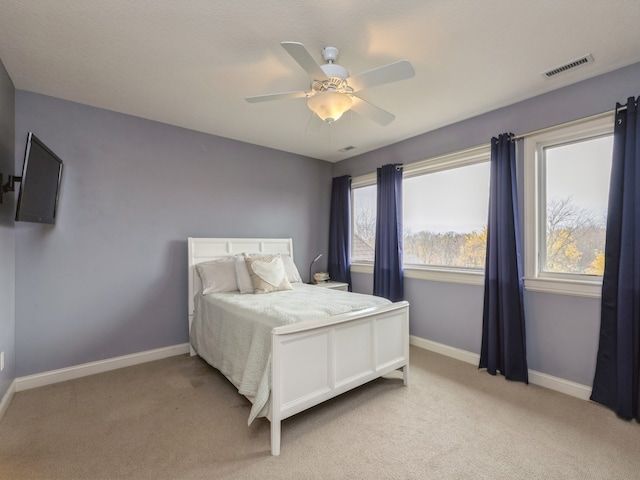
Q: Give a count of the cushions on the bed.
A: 4